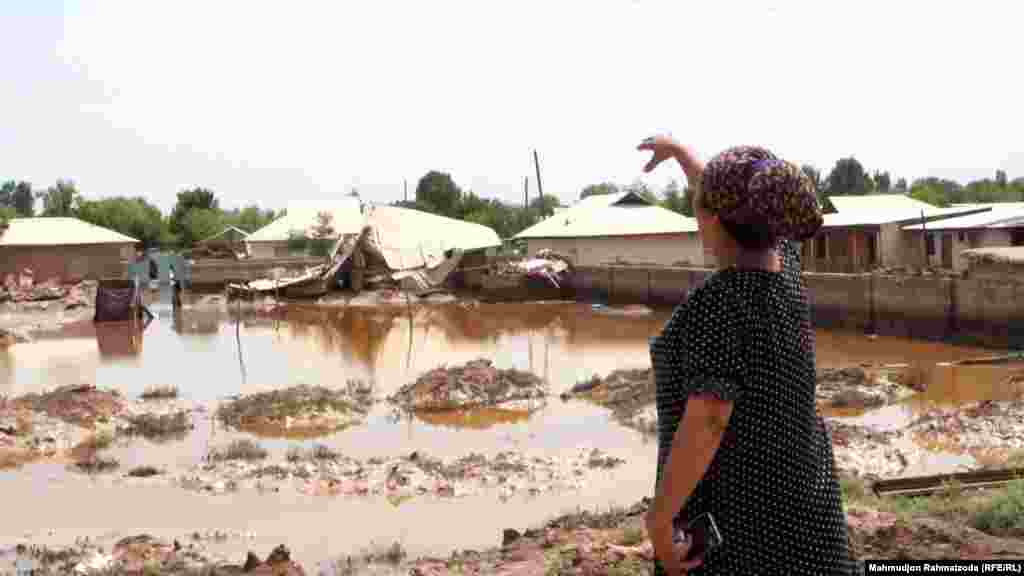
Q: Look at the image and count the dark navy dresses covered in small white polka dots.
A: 1